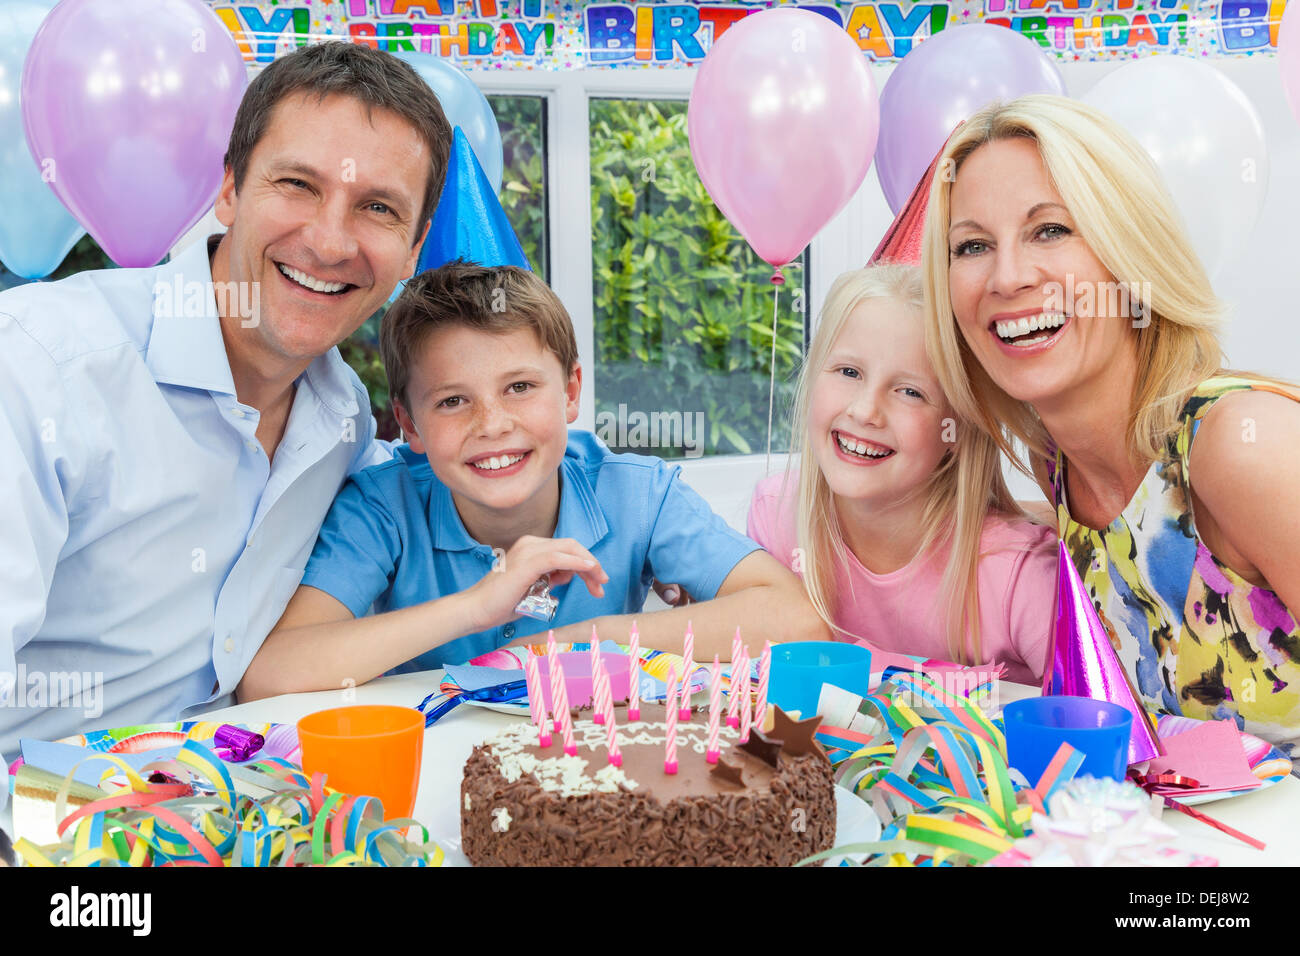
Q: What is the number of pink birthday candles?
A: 12